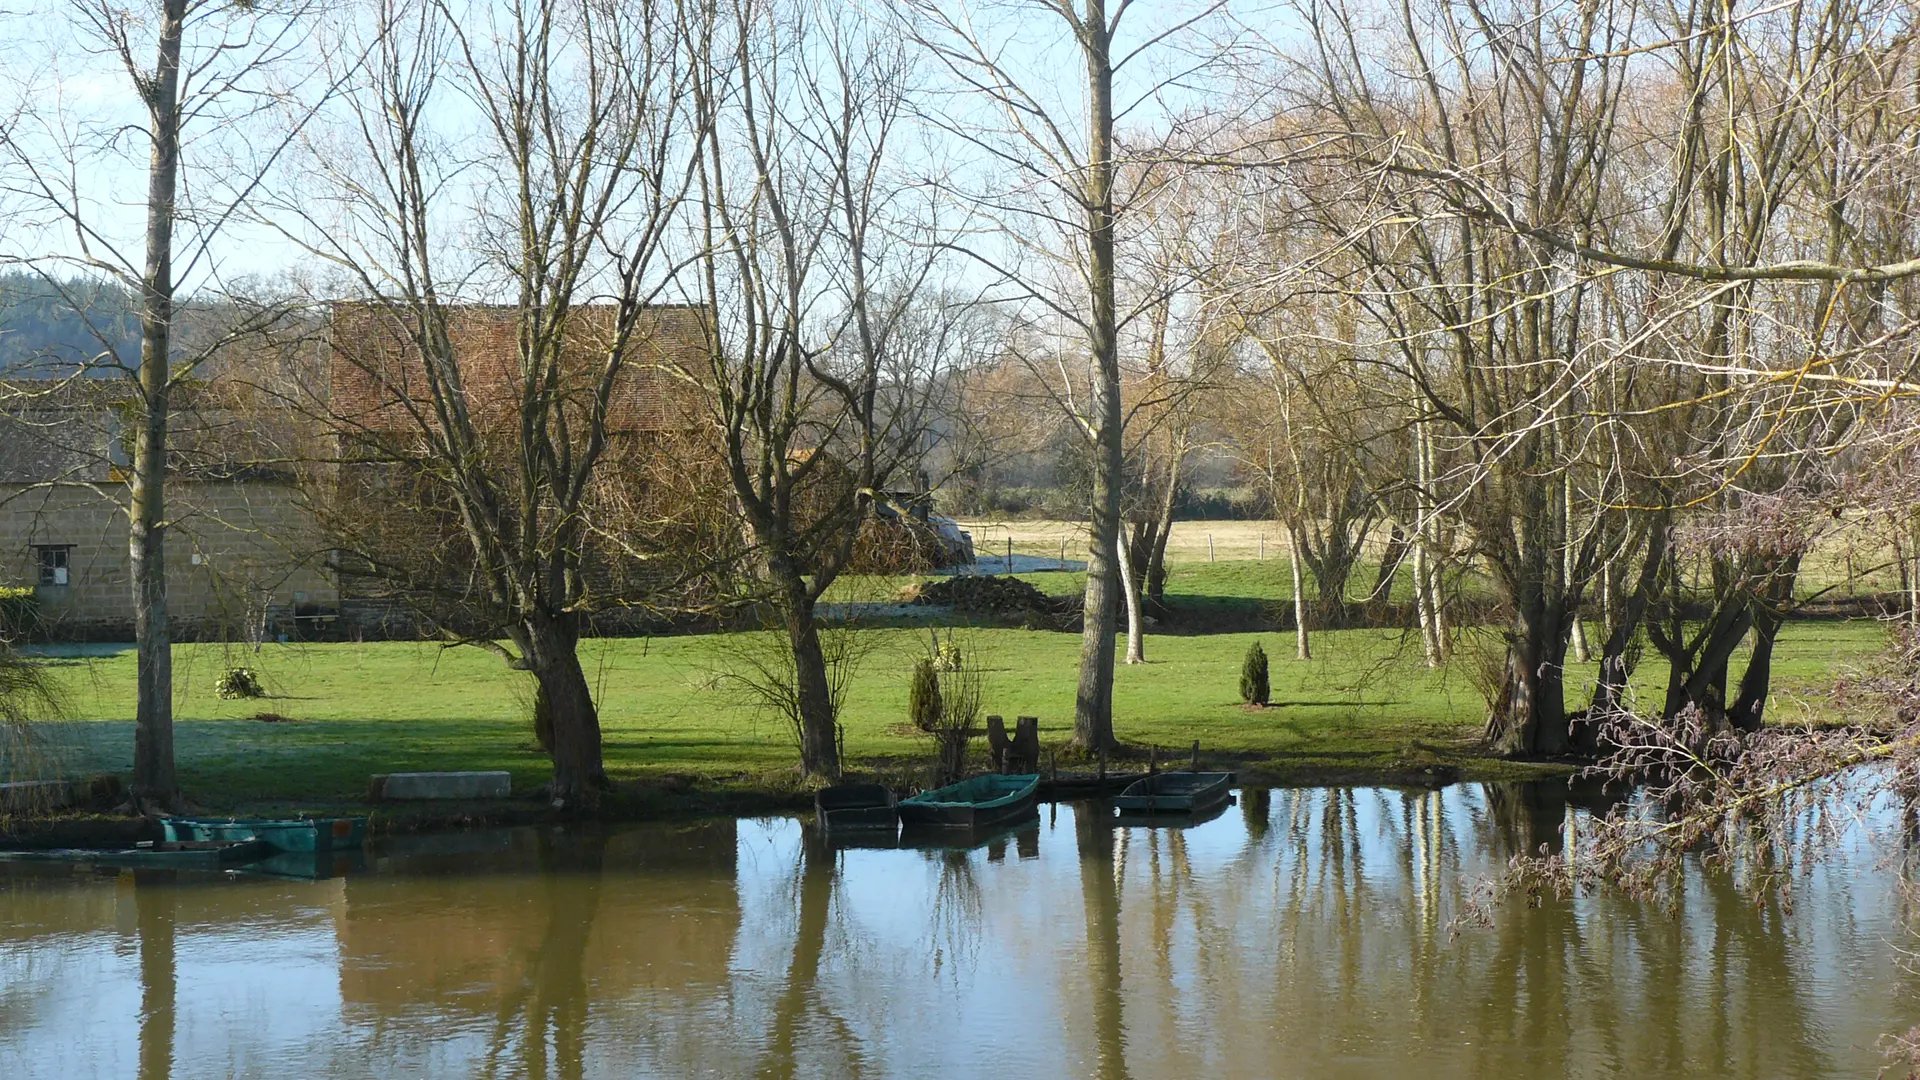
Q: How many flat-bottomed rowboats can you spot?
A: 5